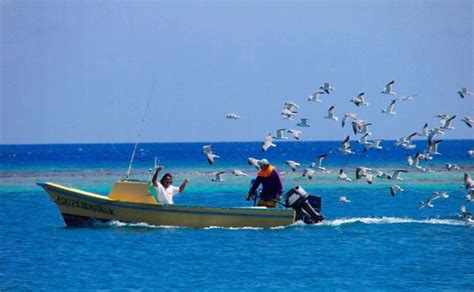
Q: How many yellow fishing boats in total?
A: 1